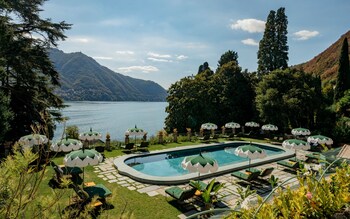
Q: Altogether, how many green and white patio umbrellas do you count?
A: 14